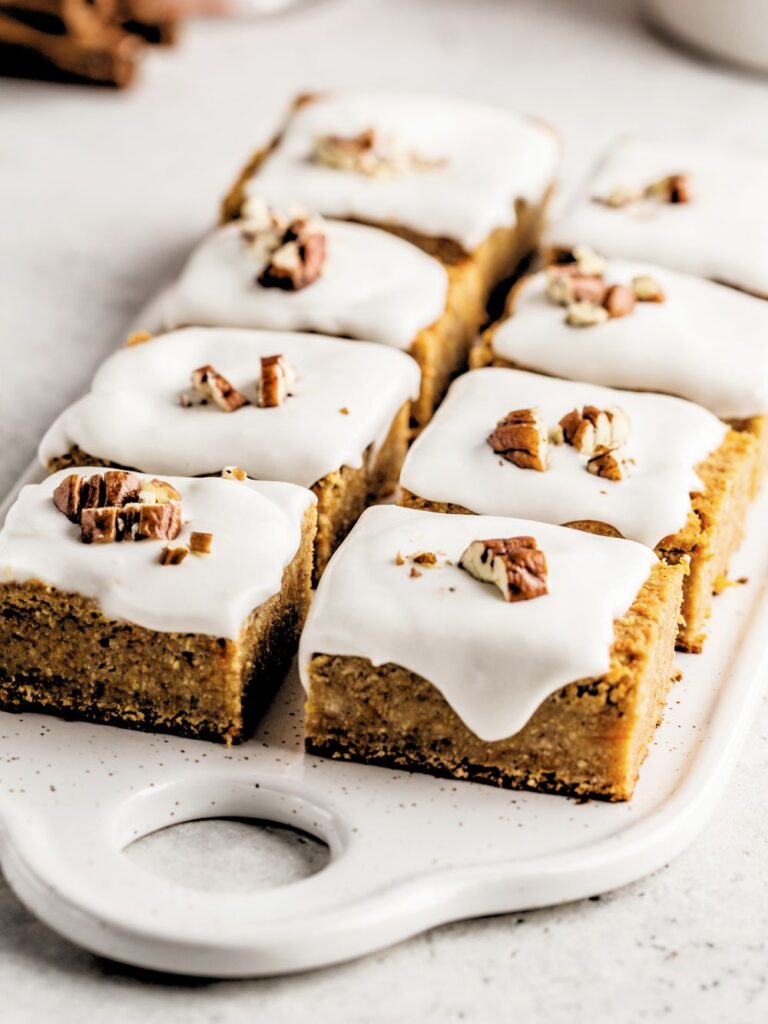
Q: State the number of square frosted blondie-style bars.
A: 8